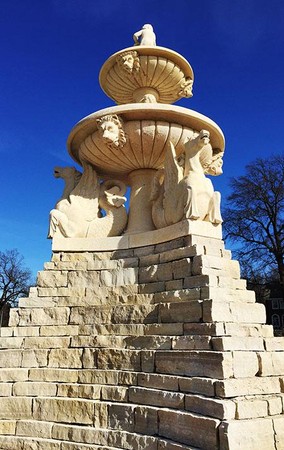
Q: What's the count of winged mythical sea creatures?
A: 2